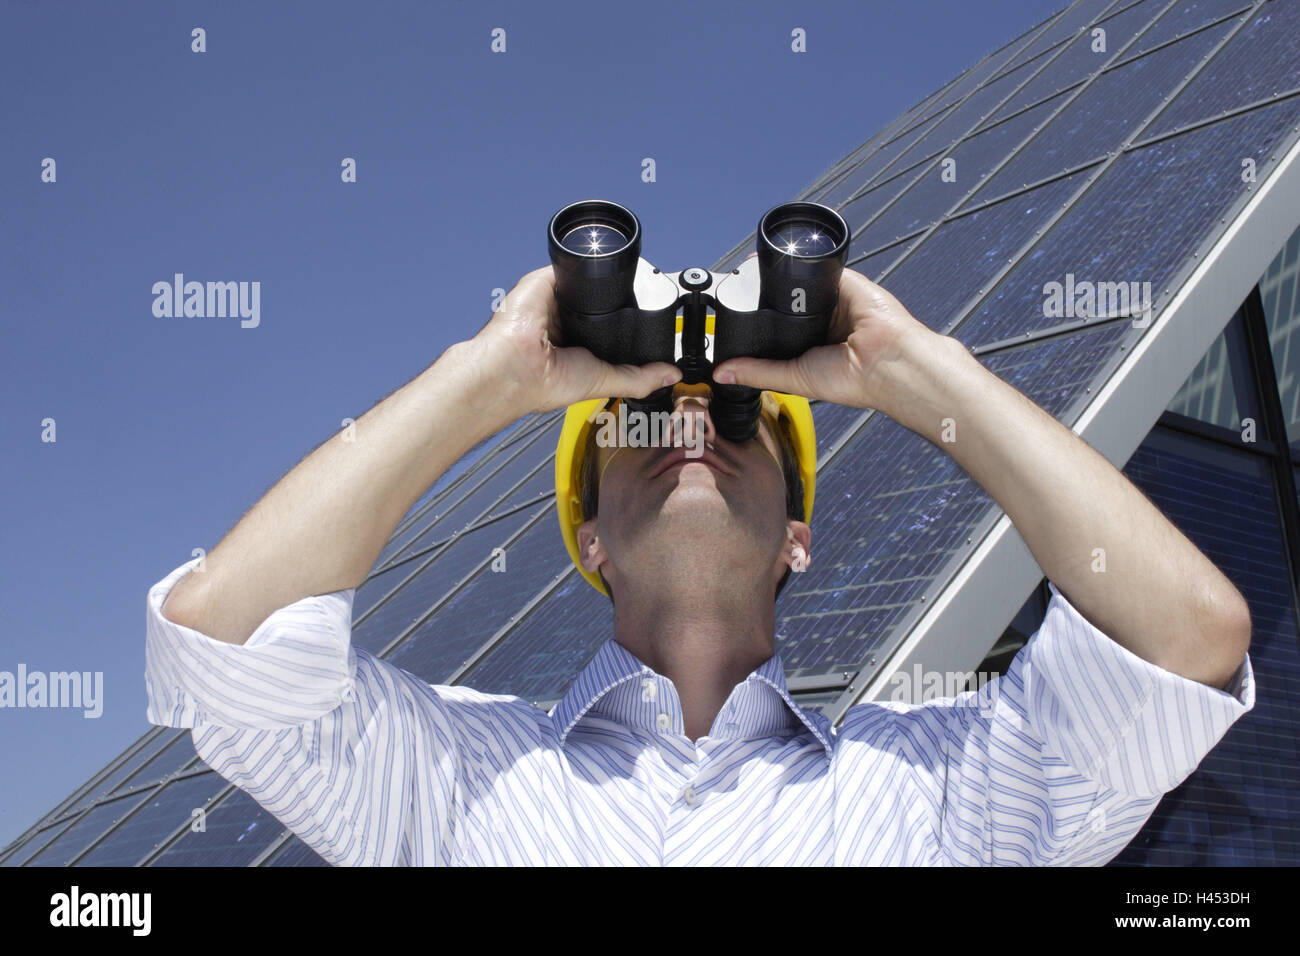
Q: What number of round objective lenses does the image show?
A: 2